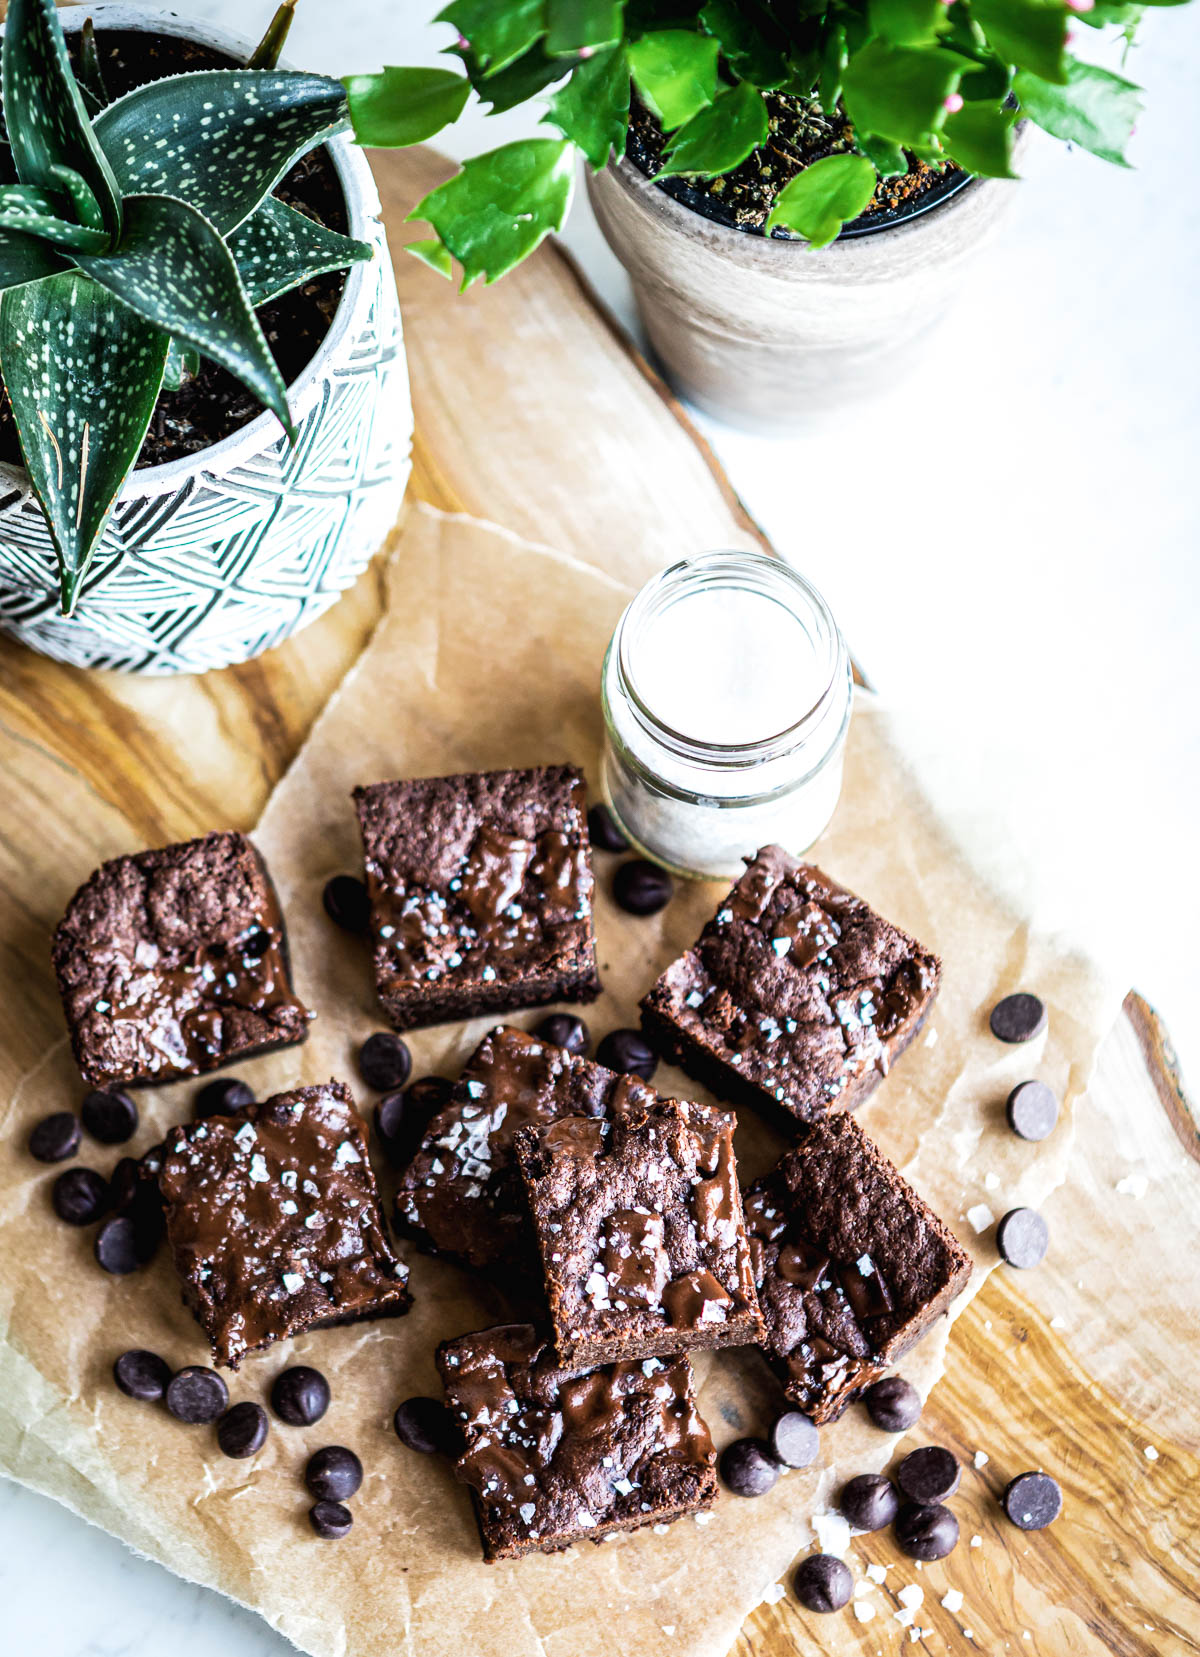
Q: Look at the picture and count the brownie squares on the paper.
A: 8